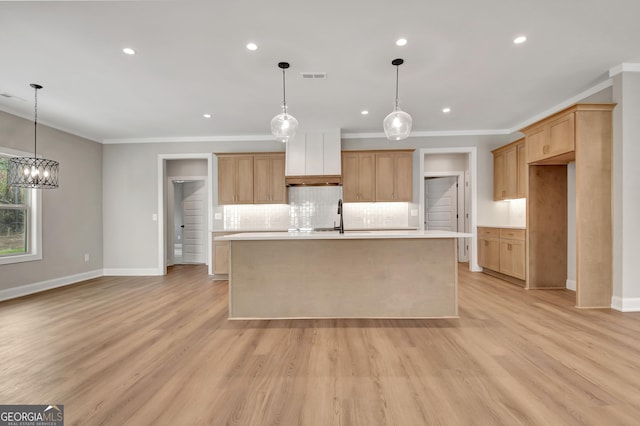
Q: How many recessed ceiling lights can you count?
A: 7